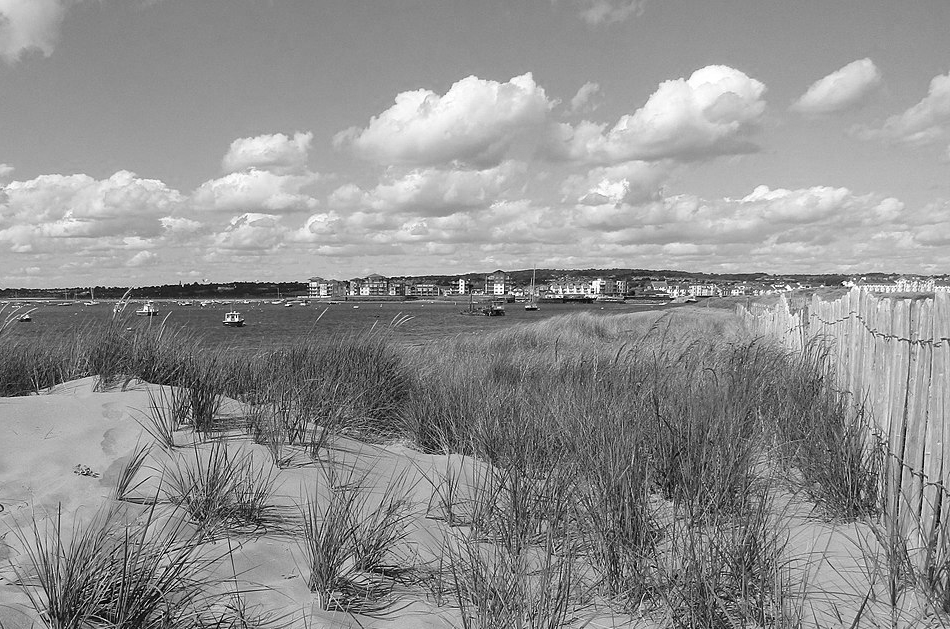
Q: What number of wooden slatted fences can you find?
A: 1